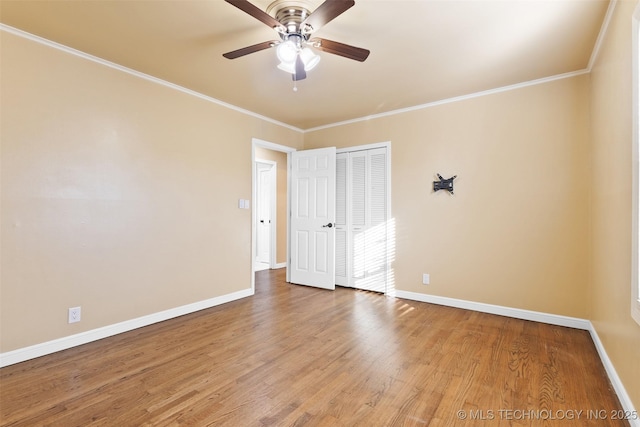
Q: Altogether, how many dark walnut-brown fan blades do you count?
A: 5